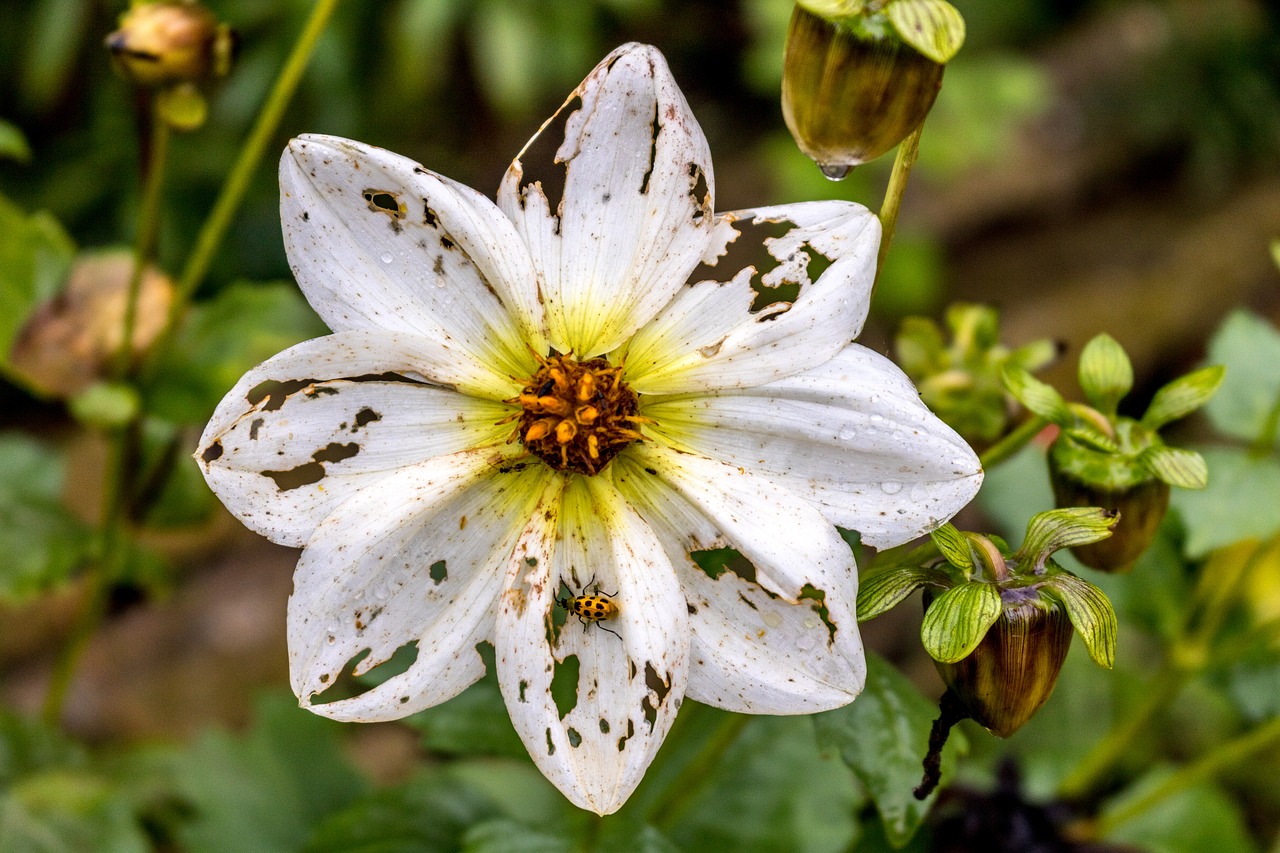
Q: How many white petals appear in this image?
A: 8